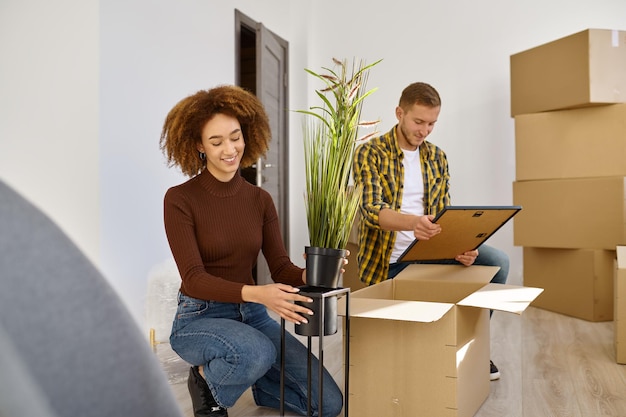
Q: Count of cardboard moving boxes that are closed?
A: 4